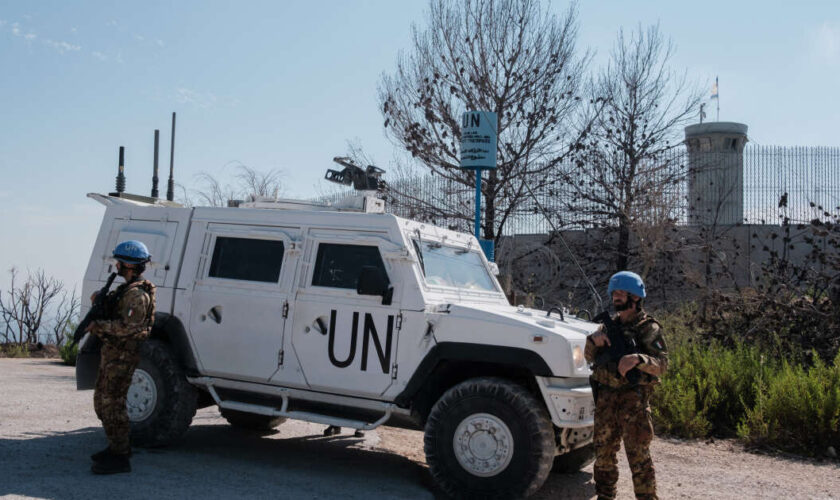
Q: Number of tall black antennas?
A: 3